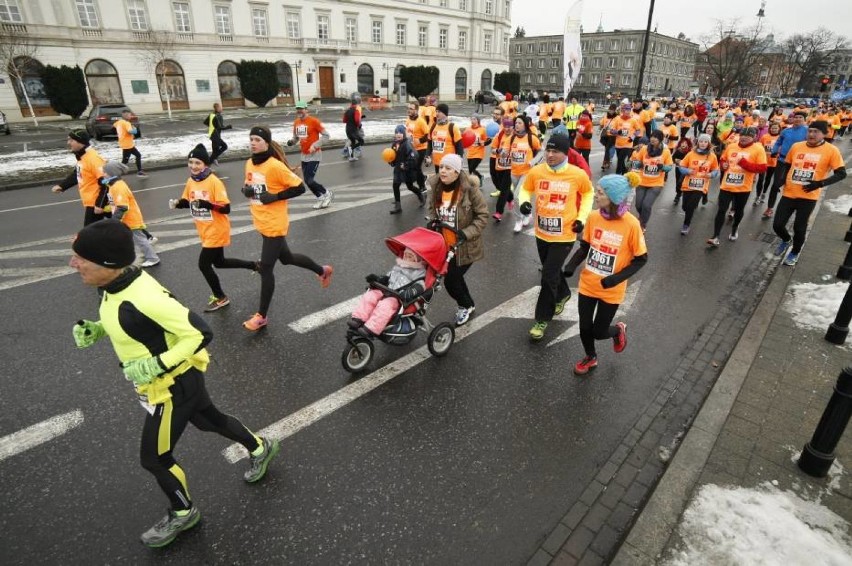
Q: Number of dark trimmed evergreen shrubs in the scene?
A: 4